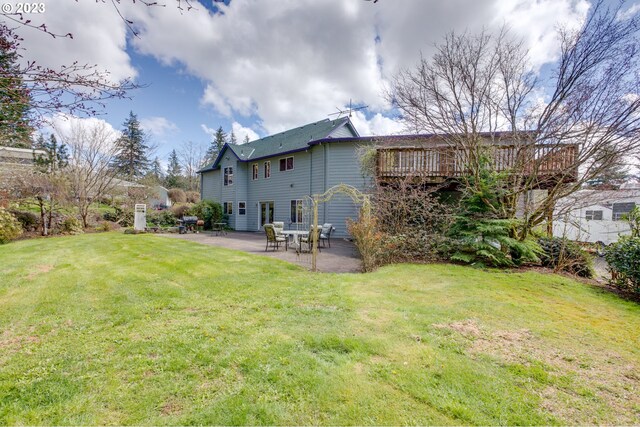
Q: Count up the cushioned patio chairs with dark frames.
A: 4